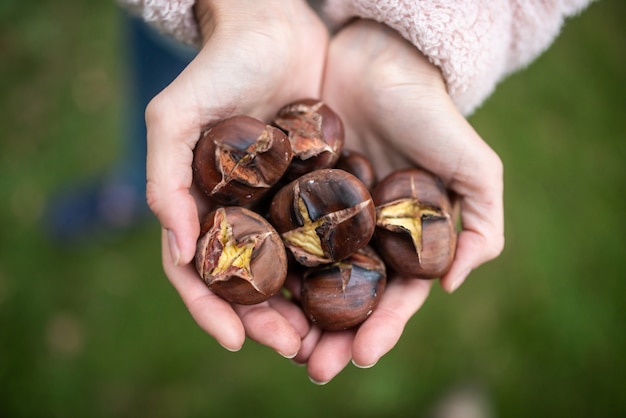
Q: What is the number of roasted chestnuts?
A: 7